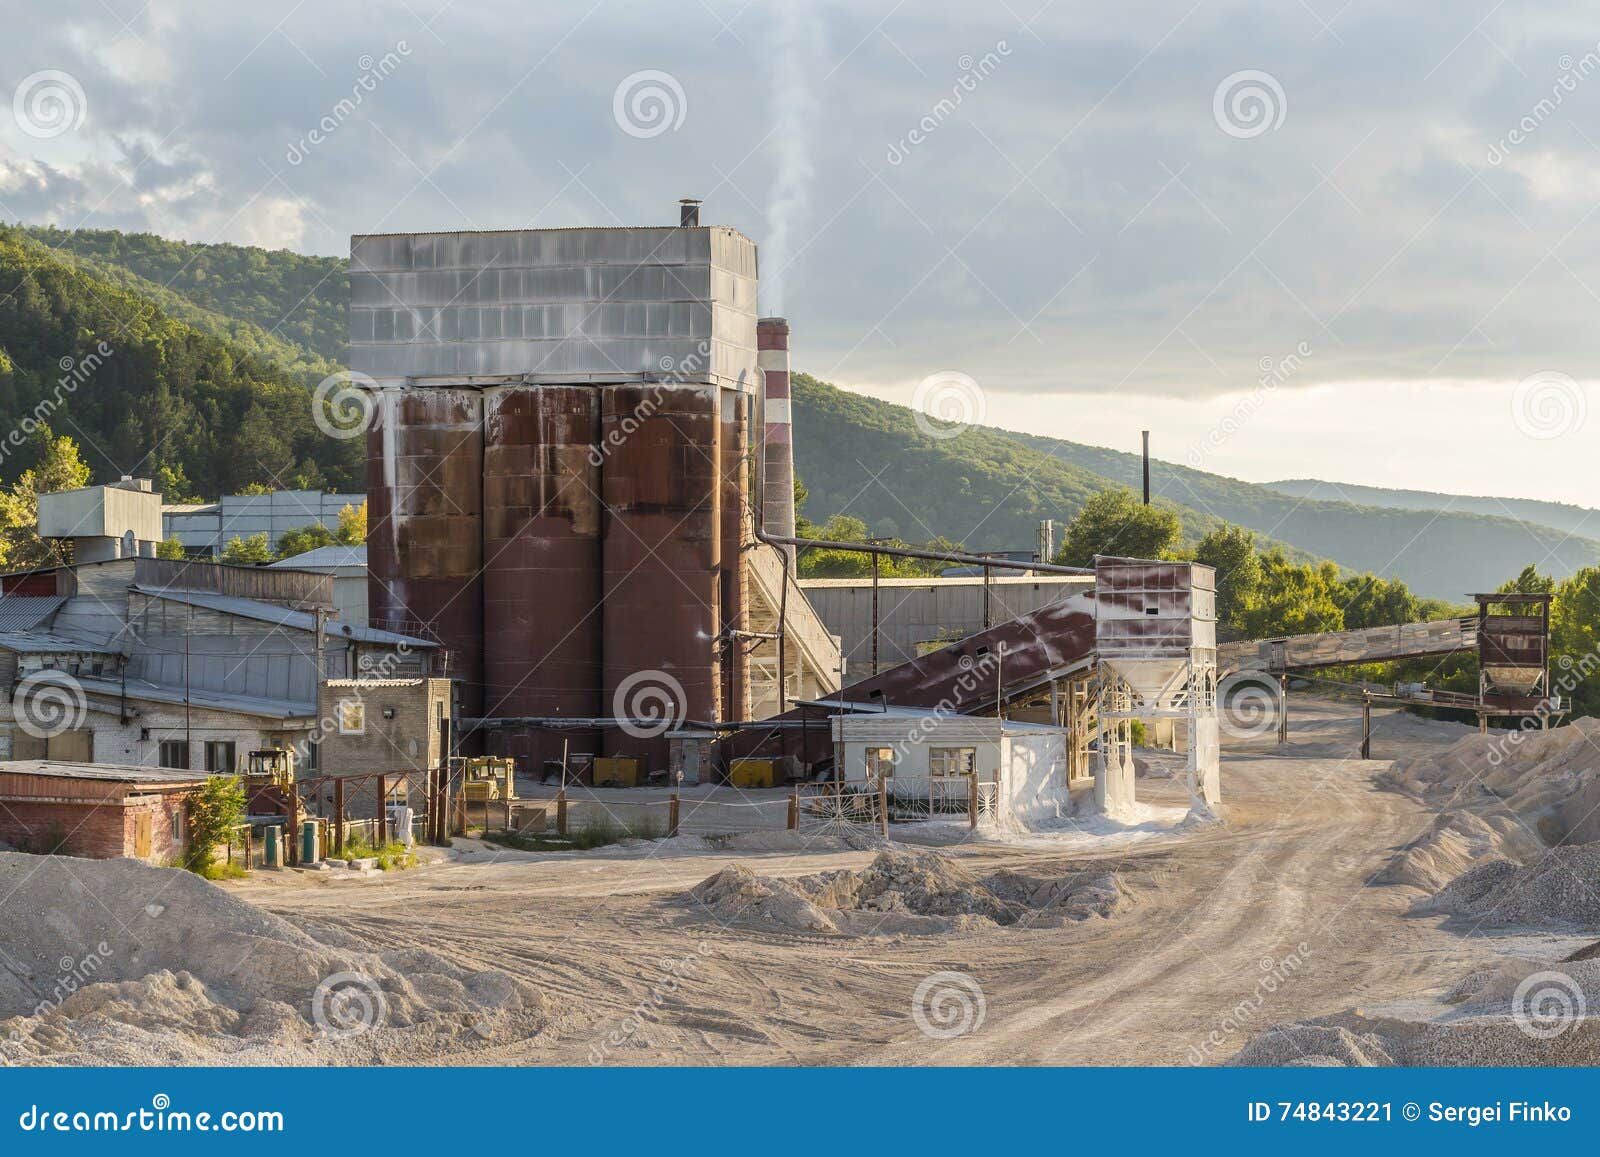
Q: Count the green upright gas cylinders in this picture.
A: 2